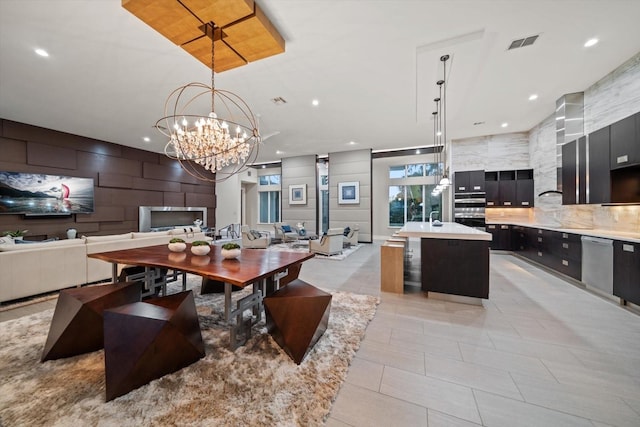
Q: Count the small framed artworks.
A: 2